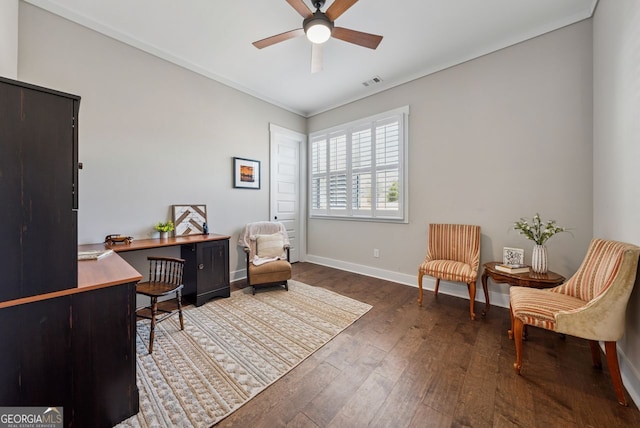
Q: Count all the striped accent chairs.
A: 2